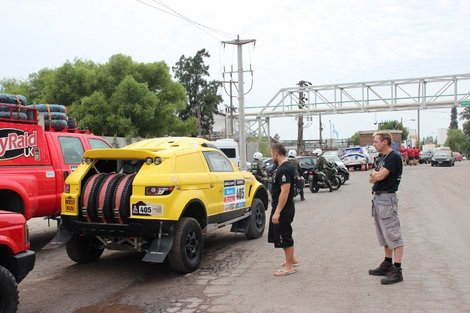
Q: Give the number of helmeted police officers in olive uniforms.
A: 3